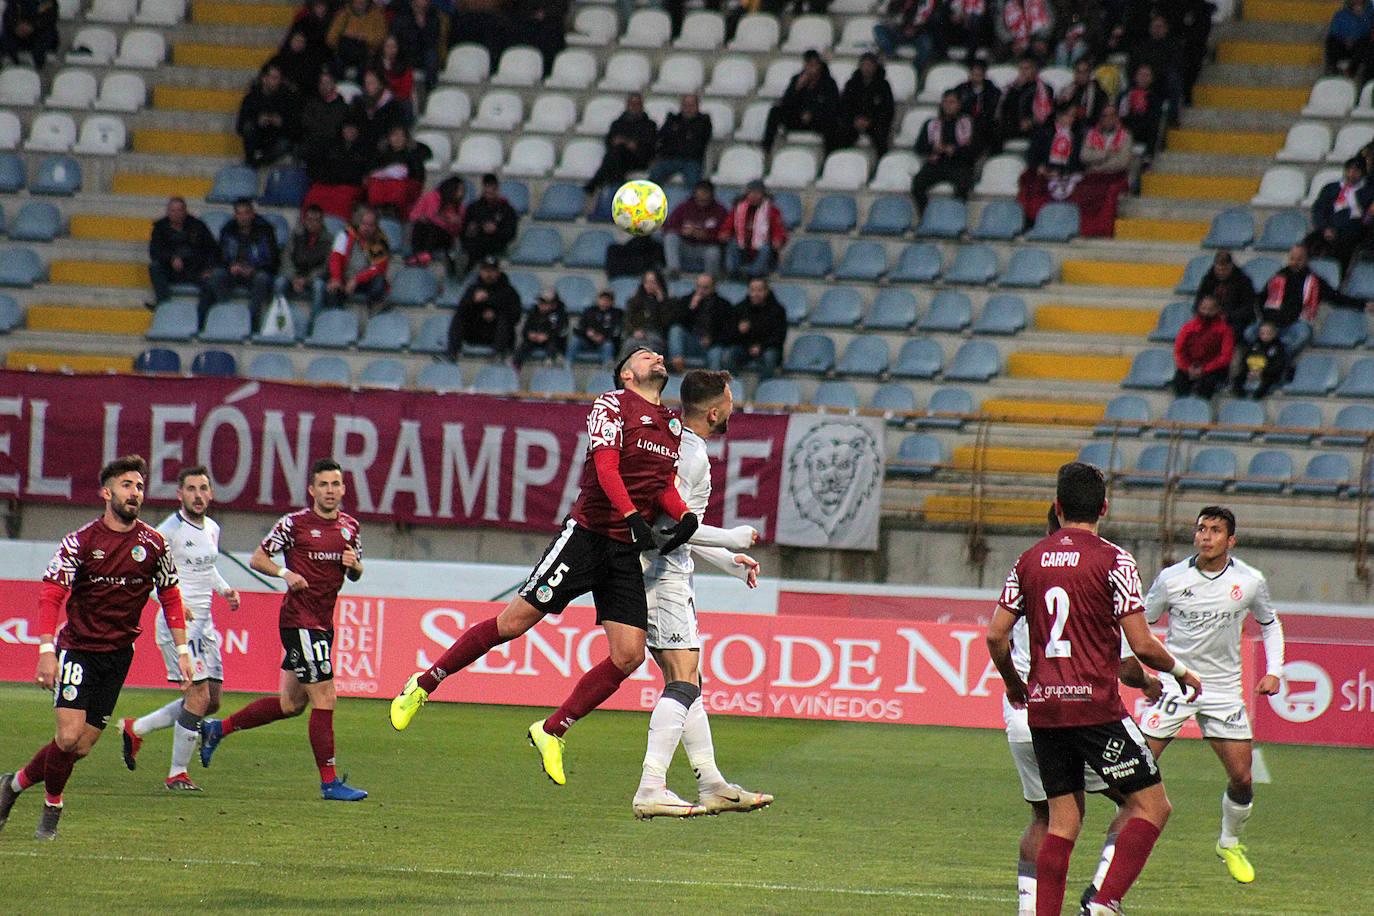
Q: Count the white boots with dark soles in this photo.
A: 2